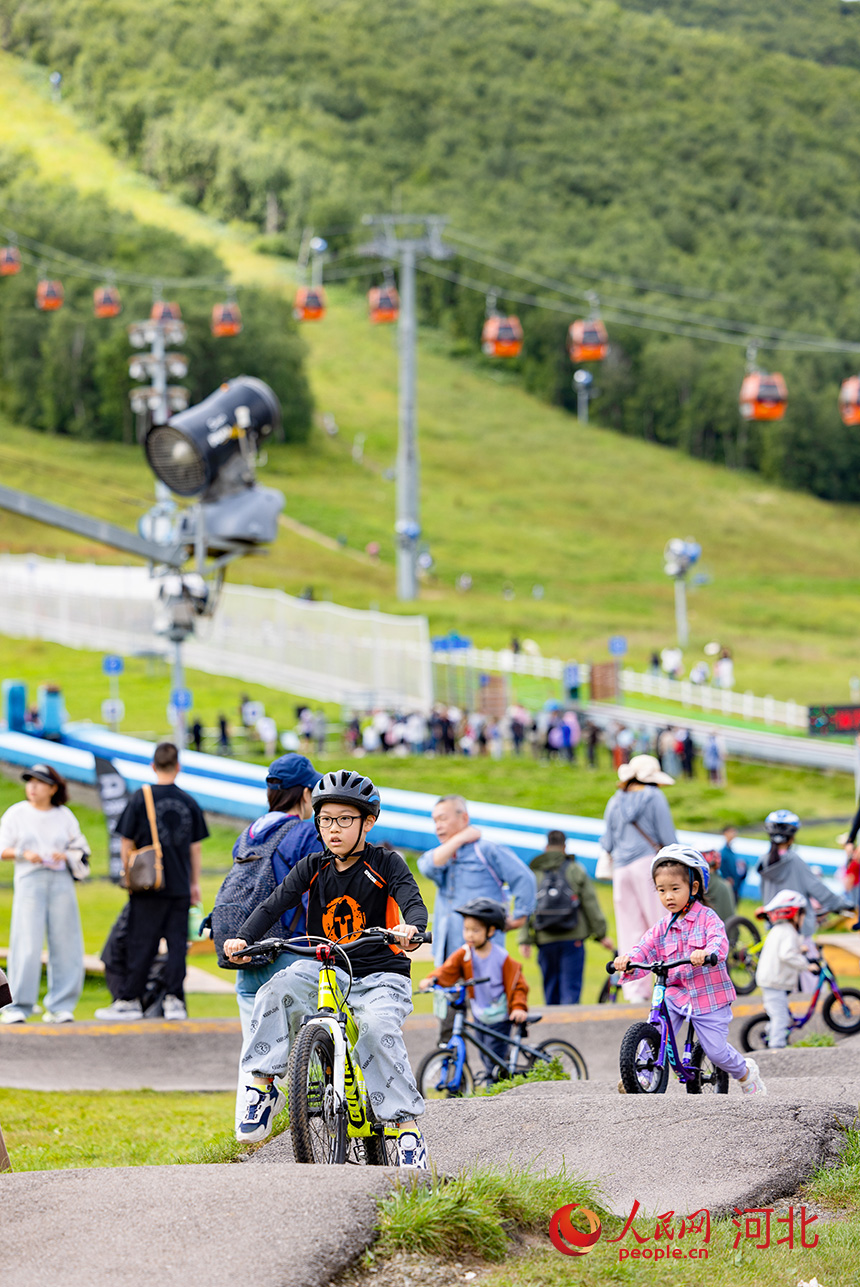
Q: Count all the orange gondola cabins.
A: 11